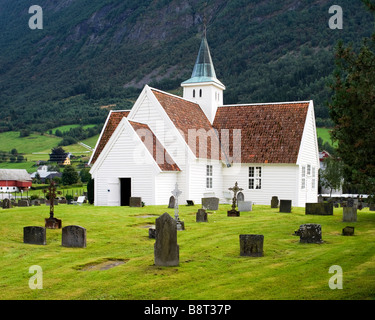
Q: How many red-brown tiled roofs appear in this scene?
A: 4